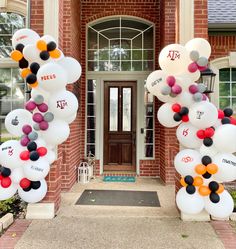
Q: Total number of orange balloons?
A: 11